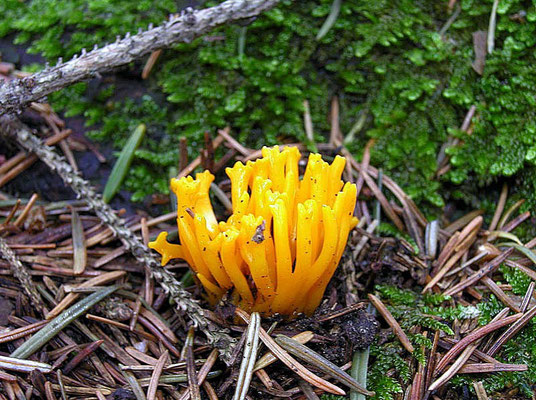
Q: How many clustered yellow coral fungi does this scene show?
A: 1